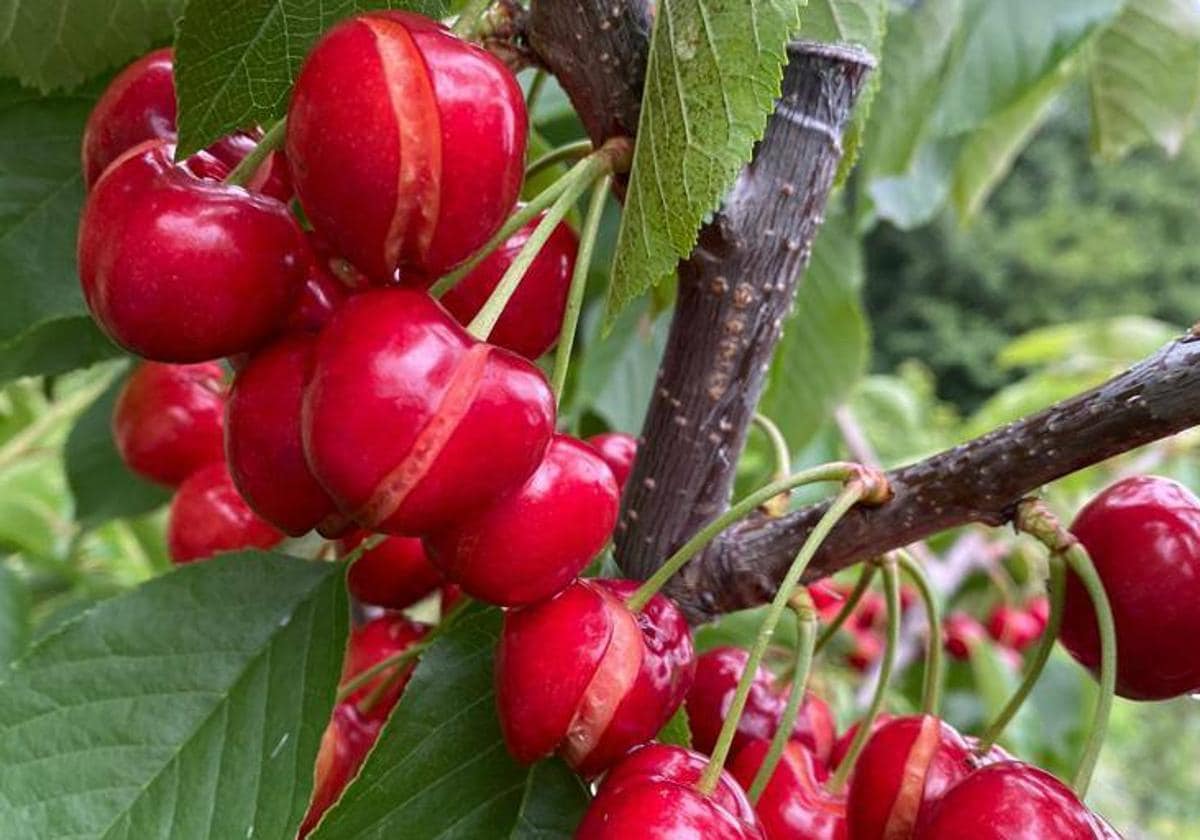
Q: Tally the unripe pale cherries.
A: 0